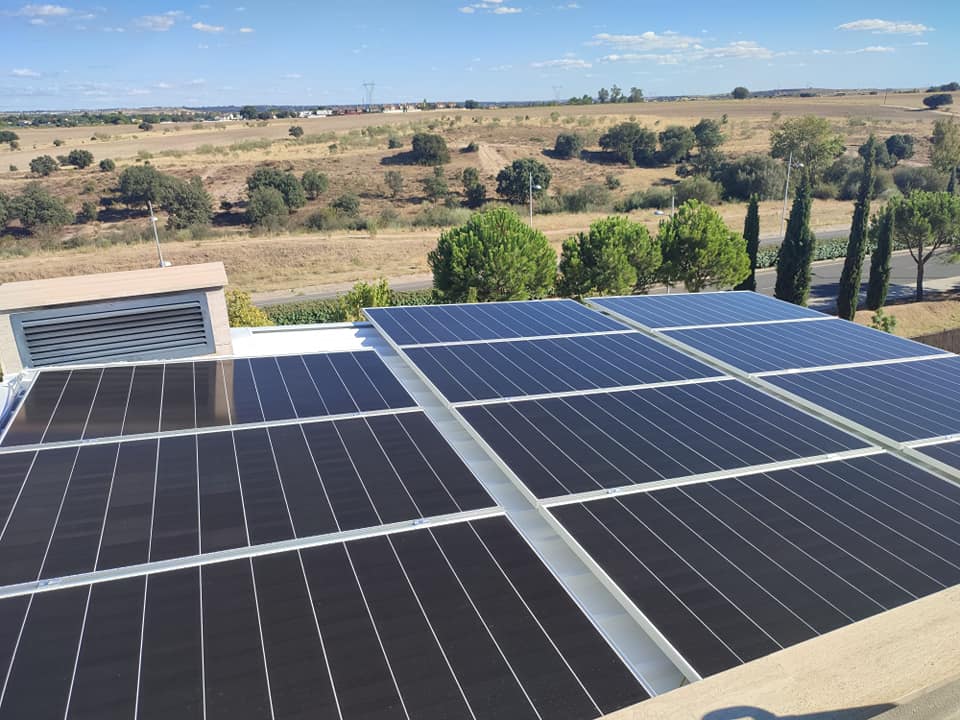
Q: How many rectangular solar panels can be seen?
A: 11